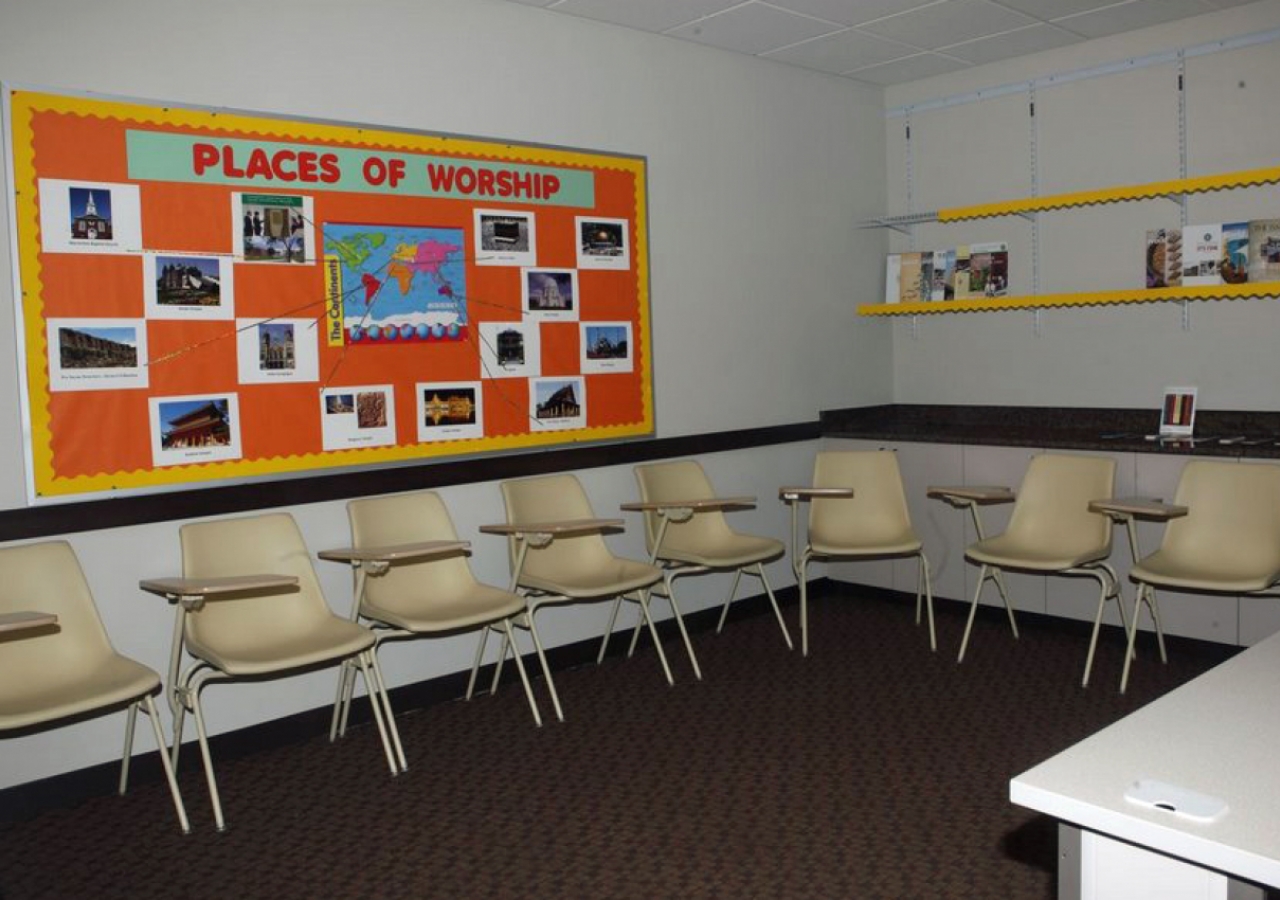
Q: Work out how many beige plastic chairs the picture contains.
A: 8